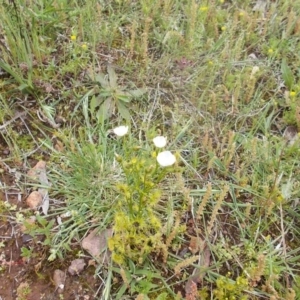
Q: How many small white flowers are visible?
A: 3